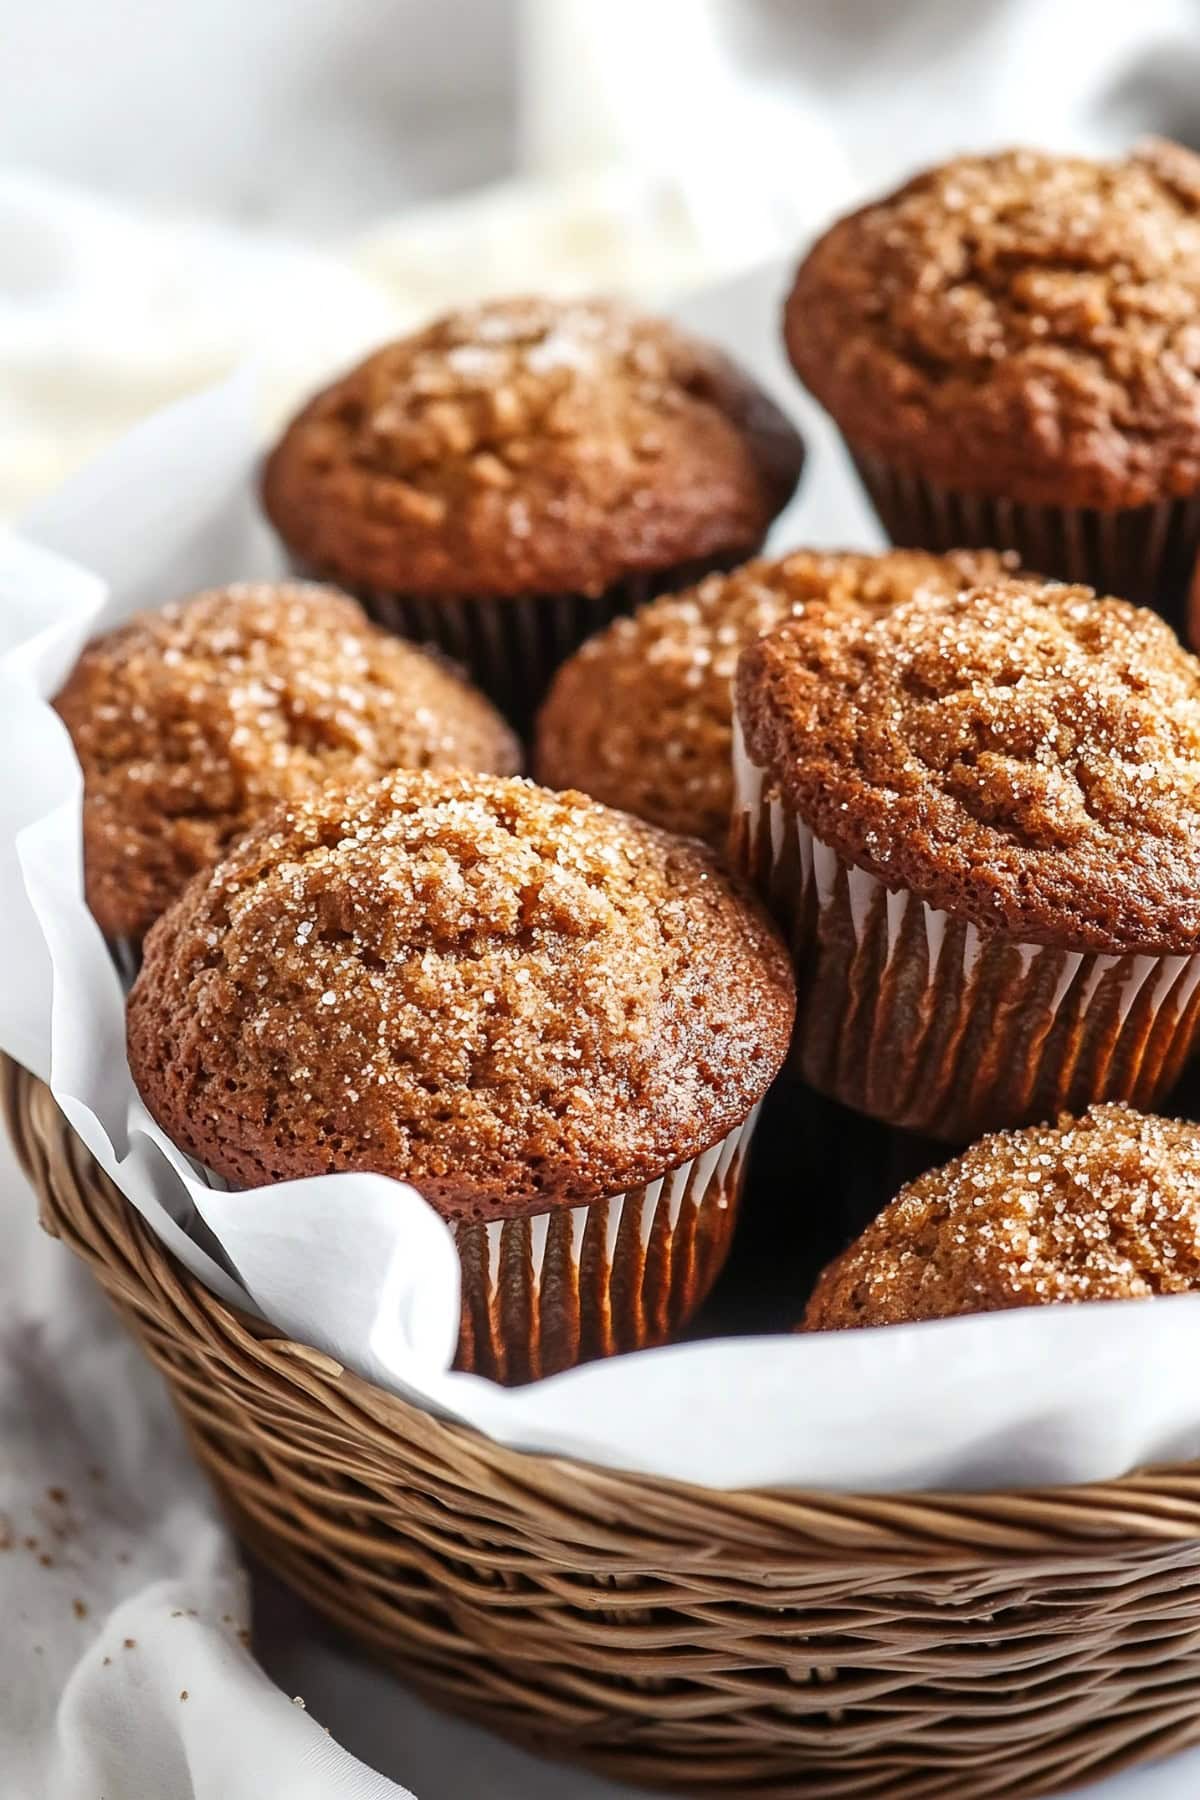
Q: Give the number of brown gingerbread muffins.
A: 7